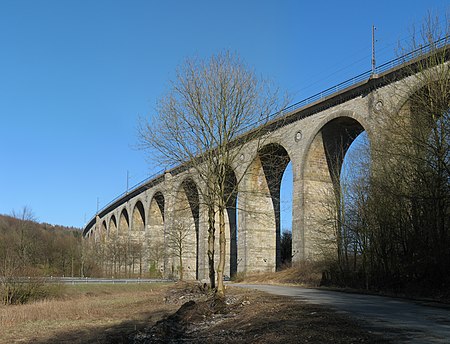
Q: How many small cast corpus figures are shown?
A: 0